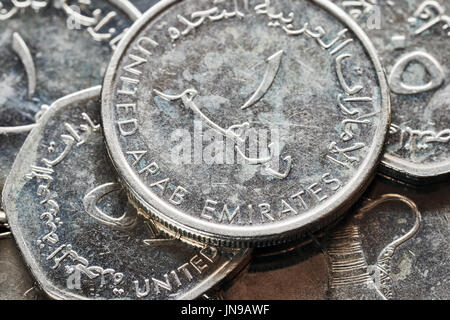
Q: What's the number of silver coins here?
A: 5